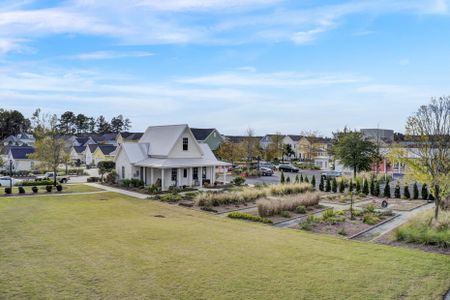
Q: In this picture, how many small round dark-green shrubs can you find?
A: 5